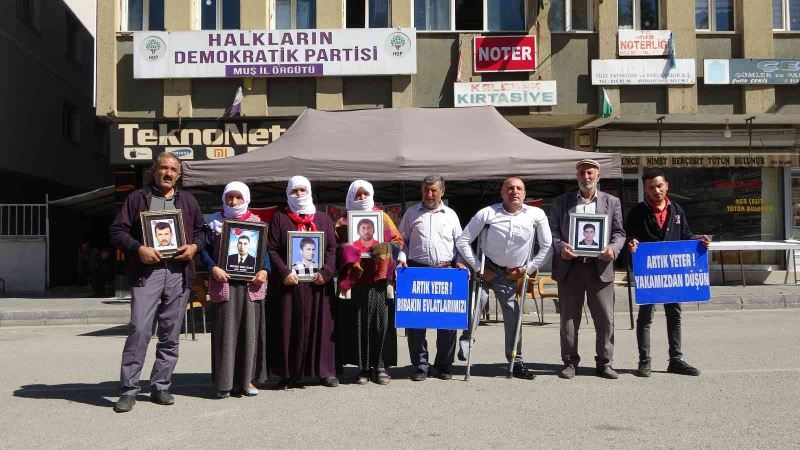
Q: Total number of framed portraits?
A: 5